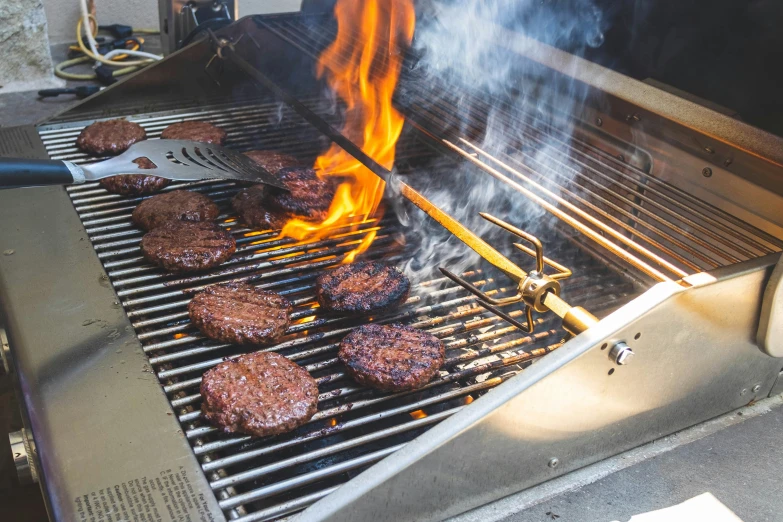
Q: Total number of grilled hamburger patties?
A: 12